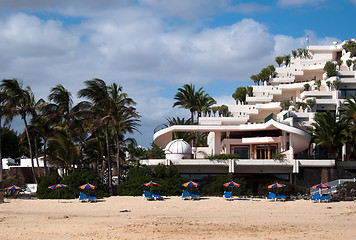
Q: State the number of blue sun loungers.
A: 11